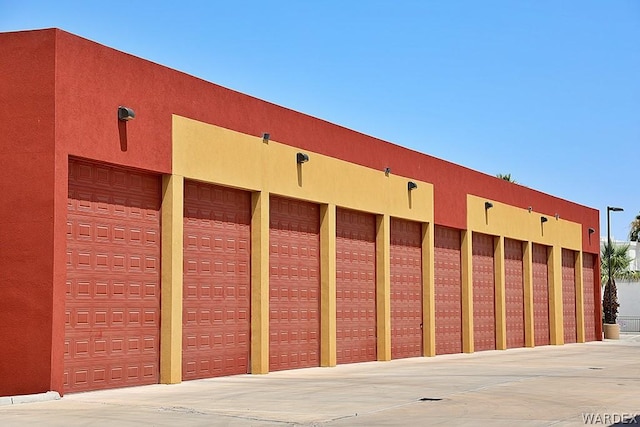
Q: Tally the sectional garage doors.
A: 11